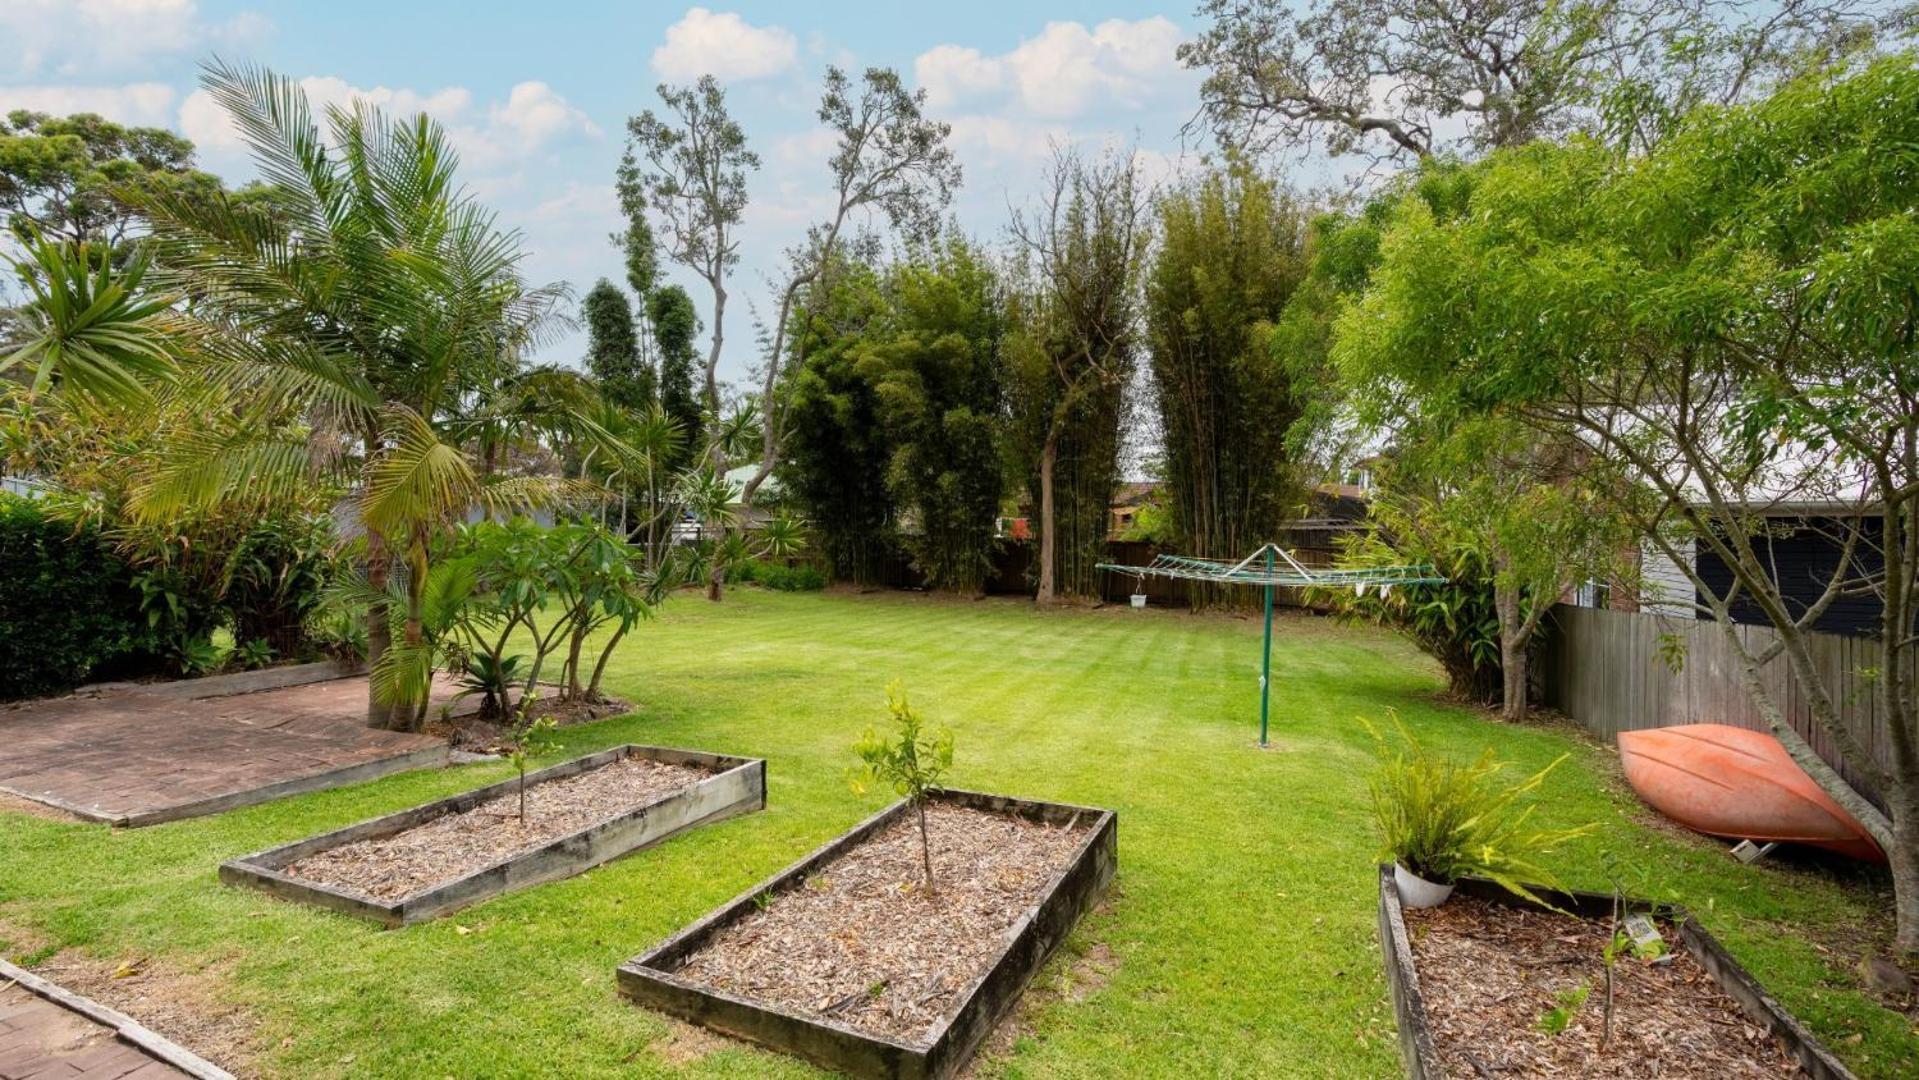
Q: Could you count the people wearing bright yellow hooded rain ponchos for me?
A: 0